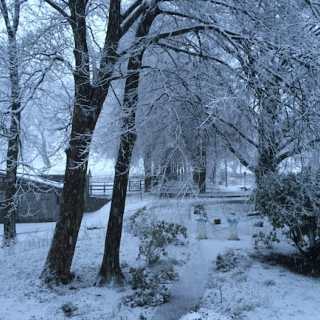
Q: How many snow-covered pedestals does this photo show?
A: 2